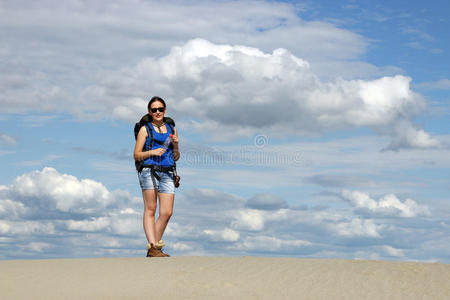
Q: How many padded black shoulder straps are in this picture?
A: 2